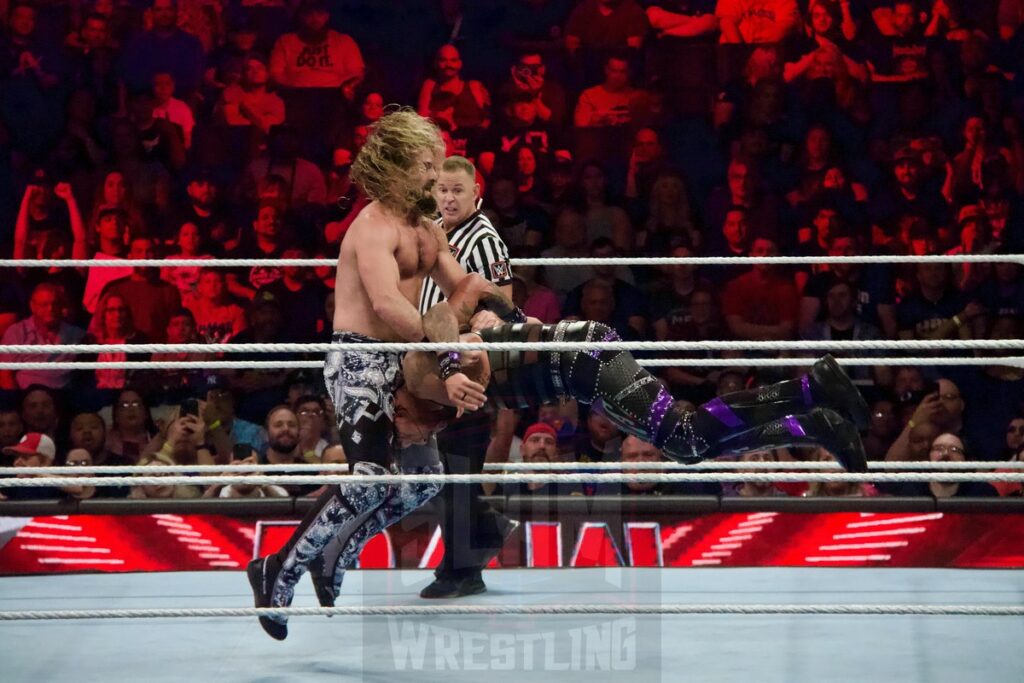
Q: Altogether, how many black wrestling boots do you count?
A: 4